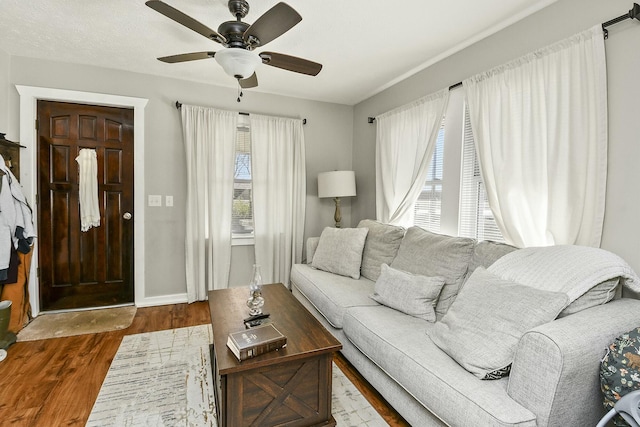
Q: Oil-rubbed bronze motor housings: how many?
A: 1